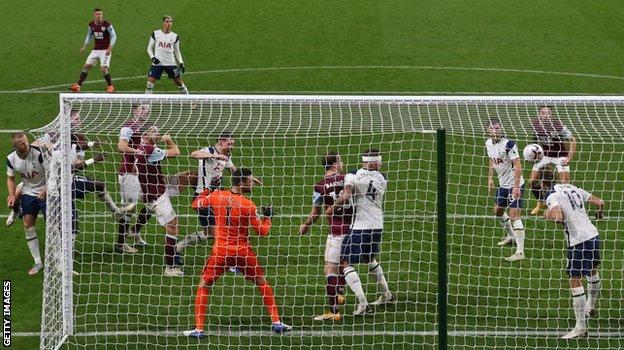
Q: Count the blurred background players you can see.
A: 2